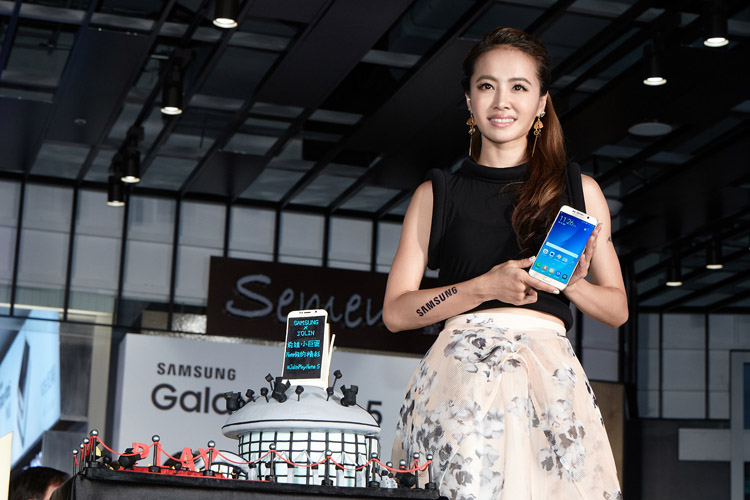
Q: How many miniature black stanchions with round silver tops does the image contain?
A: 13